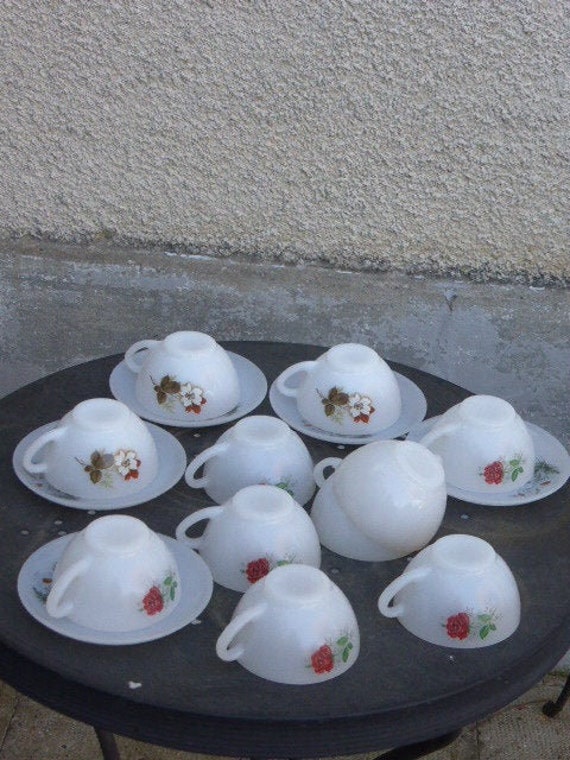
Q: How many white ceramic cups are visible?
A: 11